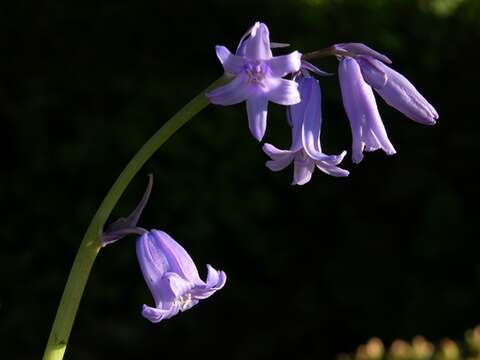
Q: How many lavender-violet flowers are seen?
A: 5